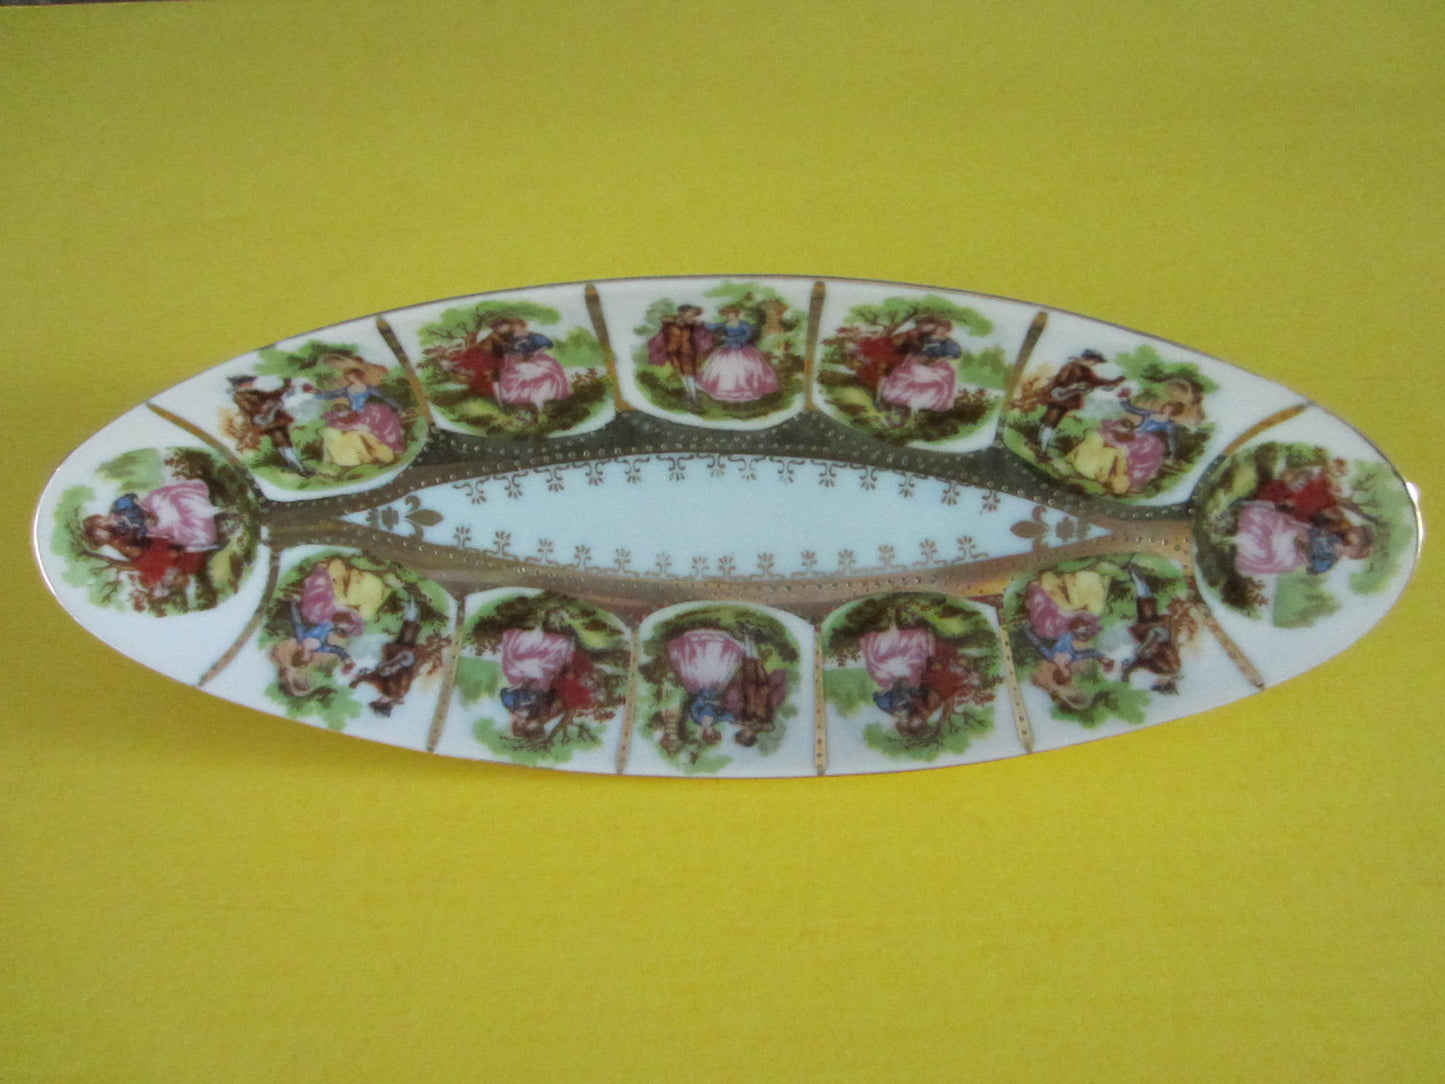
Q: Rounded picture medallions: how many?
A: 12